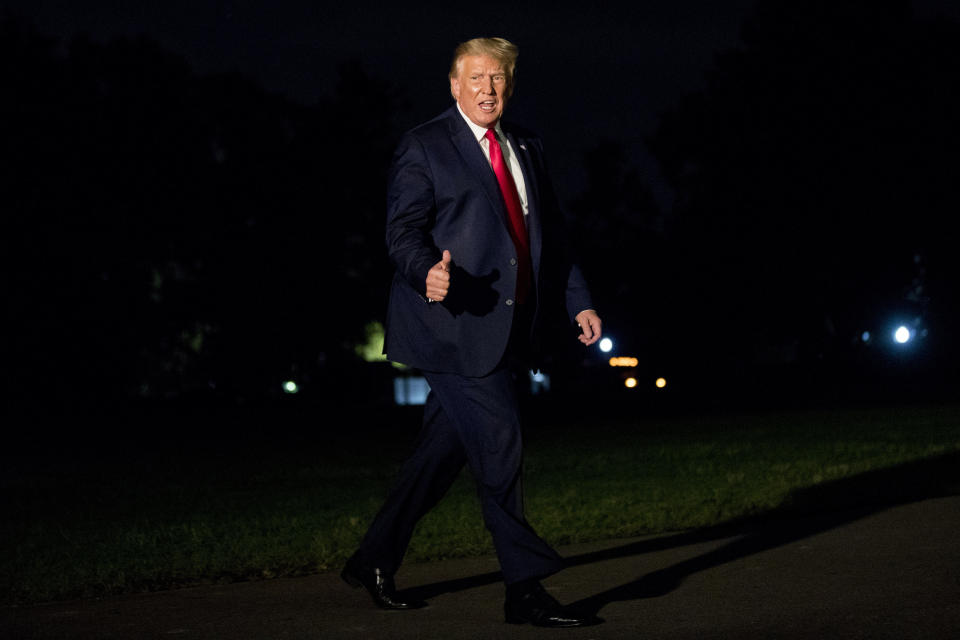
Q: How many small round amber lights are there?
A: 2